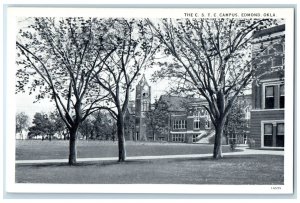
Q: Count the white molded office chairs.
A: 0